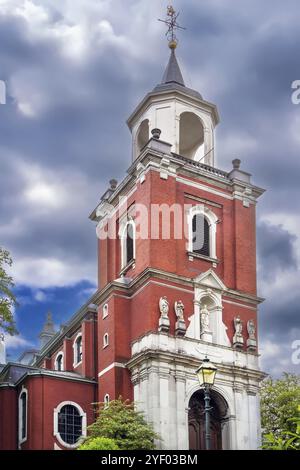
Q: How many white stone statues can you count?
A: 5